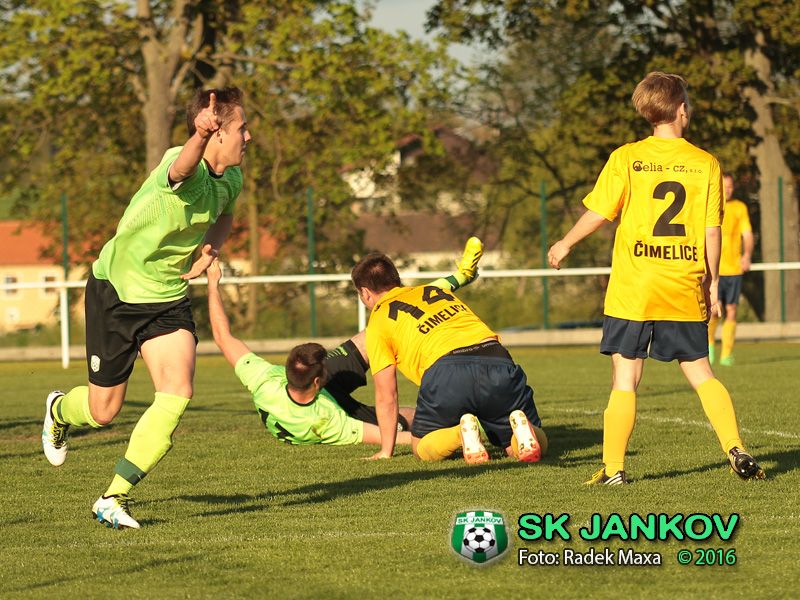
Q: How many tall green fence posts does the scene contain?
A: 4